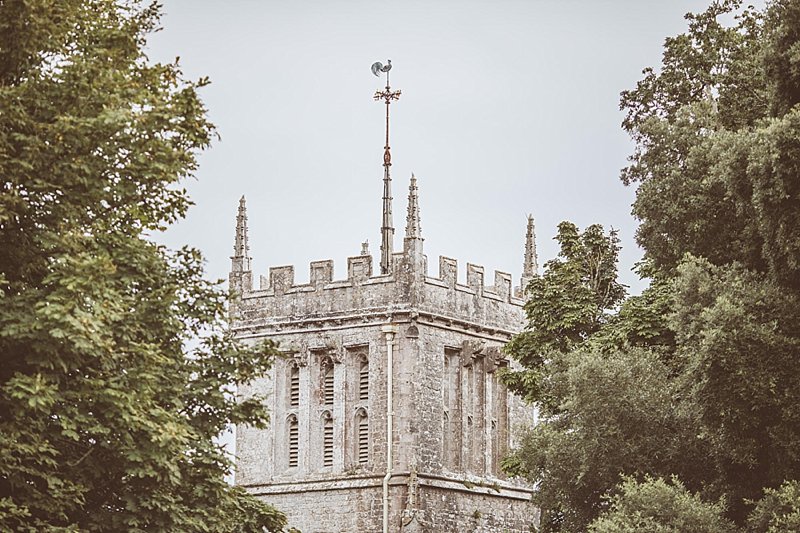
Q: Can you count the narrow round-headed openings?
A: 6